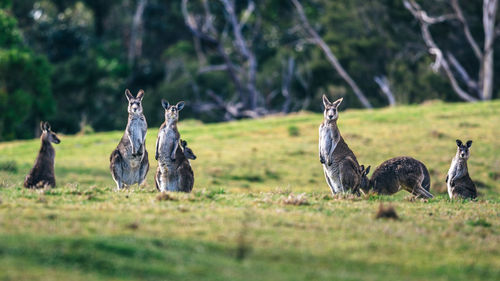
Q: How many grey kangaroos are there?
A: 7